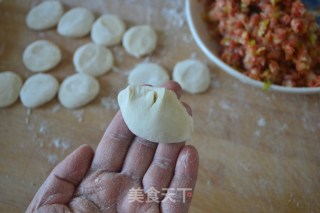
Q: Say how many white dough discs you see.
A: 11